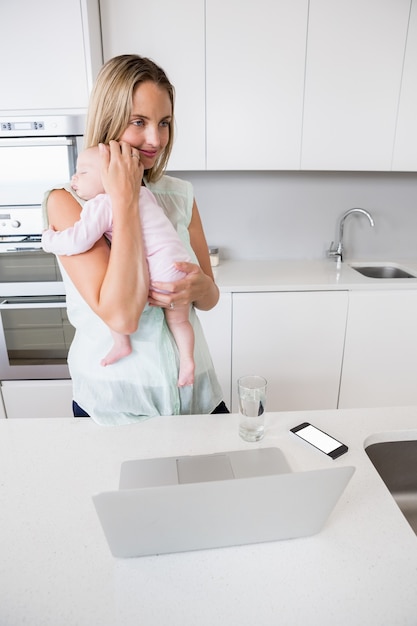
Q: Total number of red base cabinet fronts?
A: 0